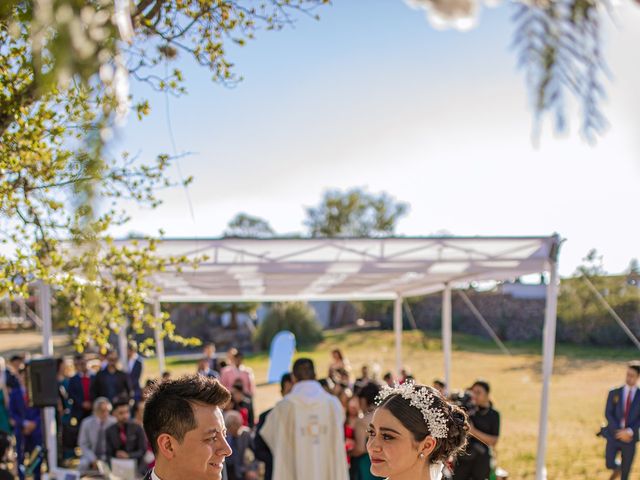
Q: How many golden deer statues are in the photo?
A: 0